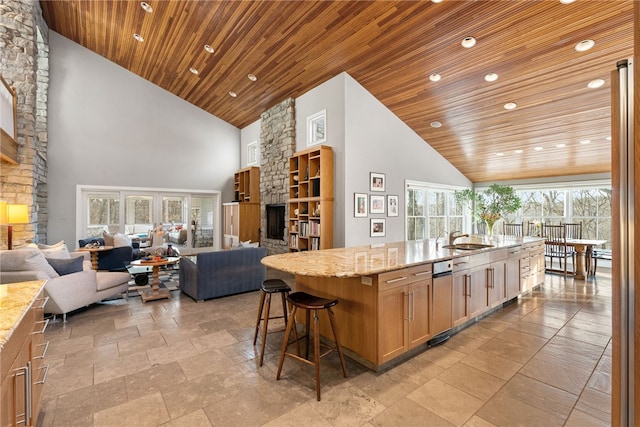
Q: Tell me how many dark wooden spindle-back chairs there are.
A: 4